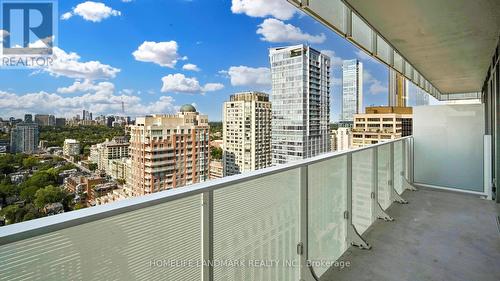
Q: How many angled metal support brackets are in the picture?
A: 5